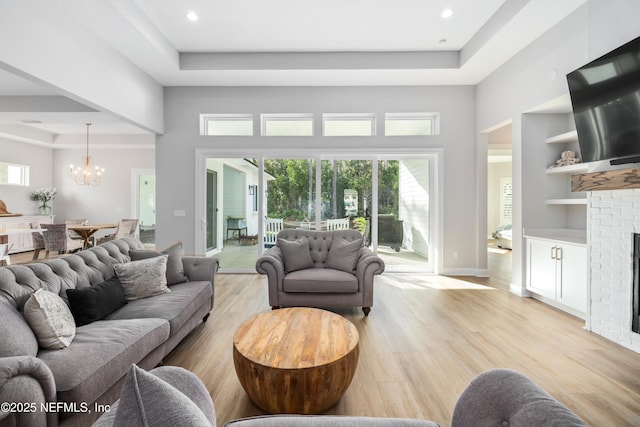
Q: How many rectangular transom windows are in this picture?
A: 4